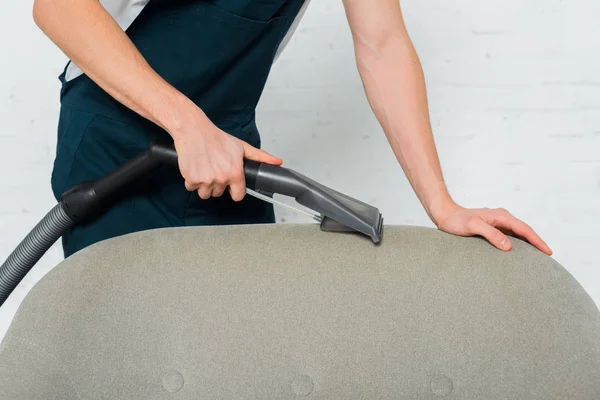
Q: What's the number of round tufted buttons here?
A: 3